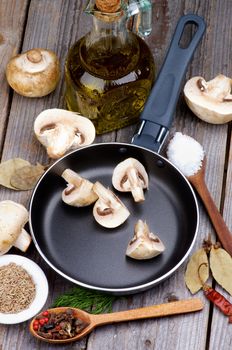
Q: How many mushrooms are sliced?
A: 6